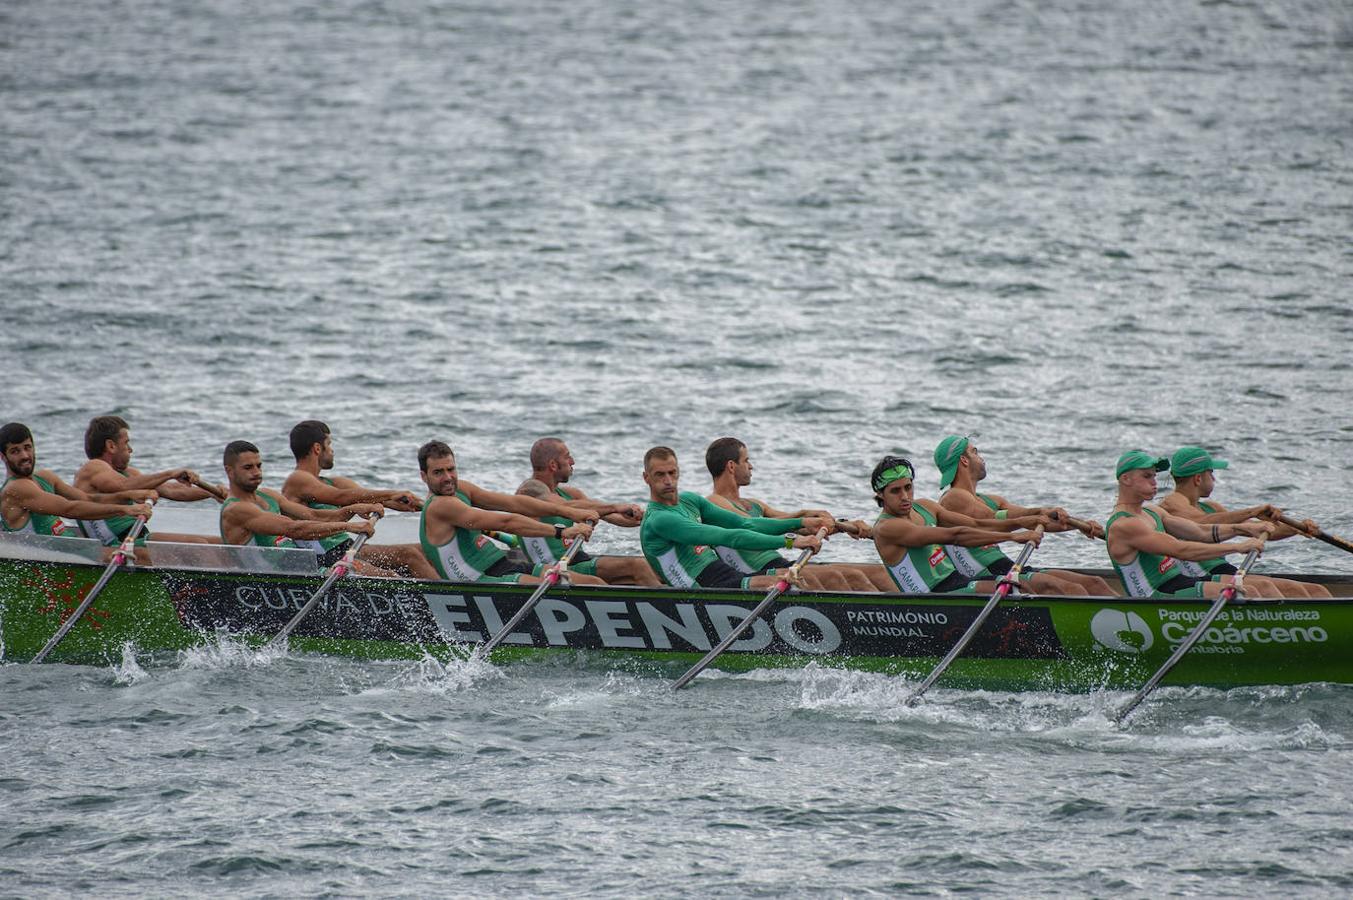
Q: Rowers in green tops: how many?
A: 12